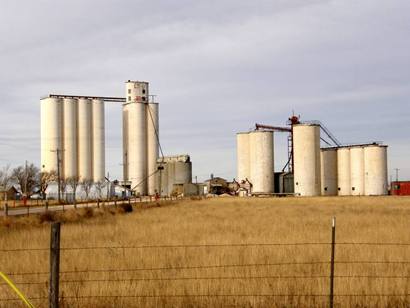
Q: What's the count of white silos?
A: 13